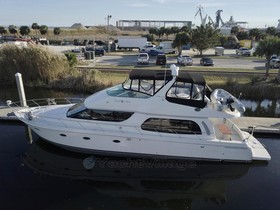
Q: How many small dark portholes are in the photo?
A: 3